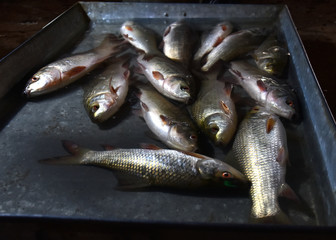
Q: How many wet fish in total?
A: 13